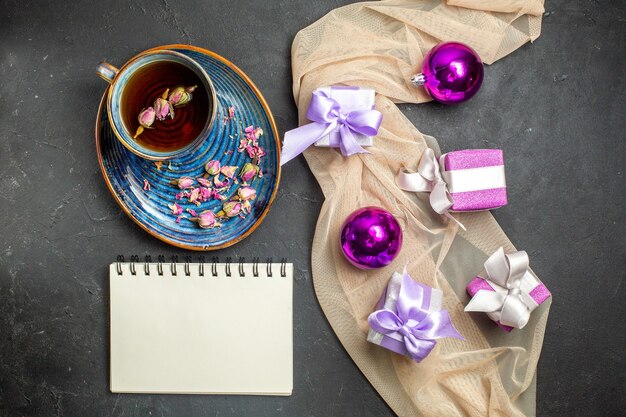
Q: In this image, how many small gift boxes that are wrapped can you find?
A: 4